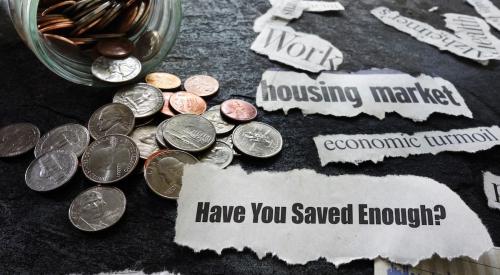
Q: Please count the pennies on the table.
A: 5